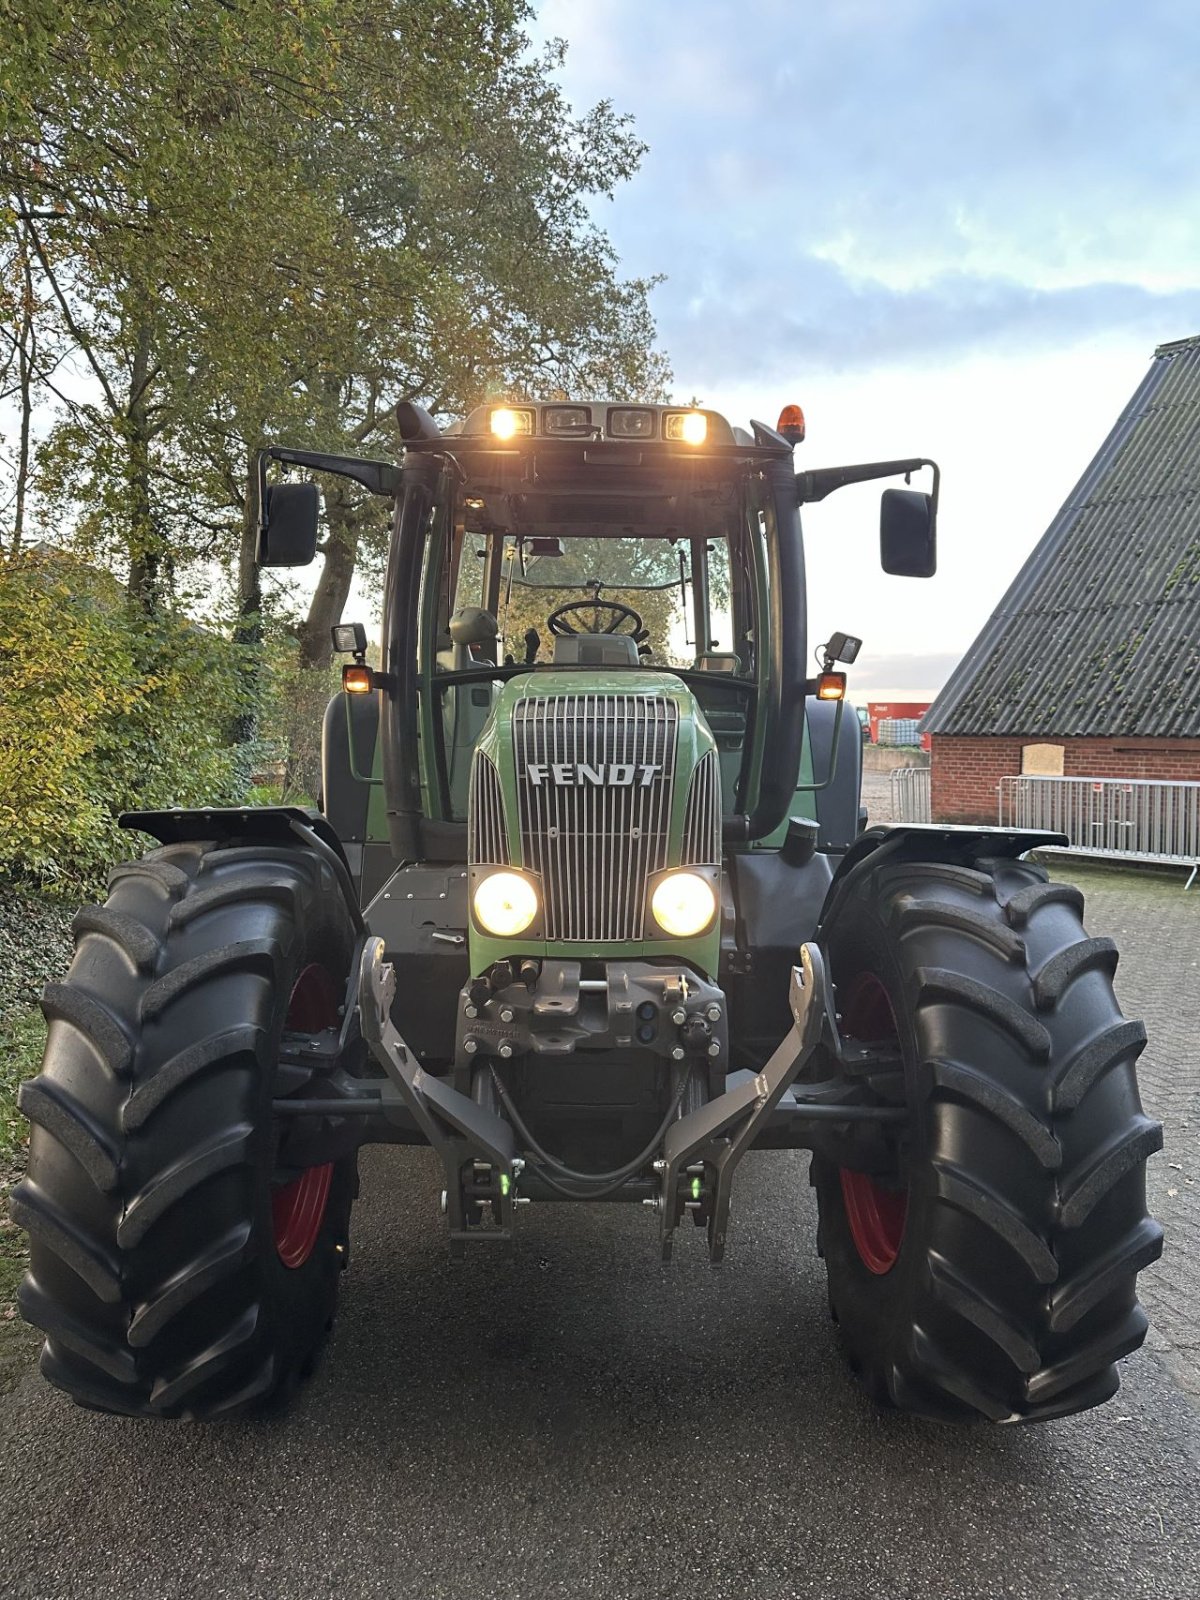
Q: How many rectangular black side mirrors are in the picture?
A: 2